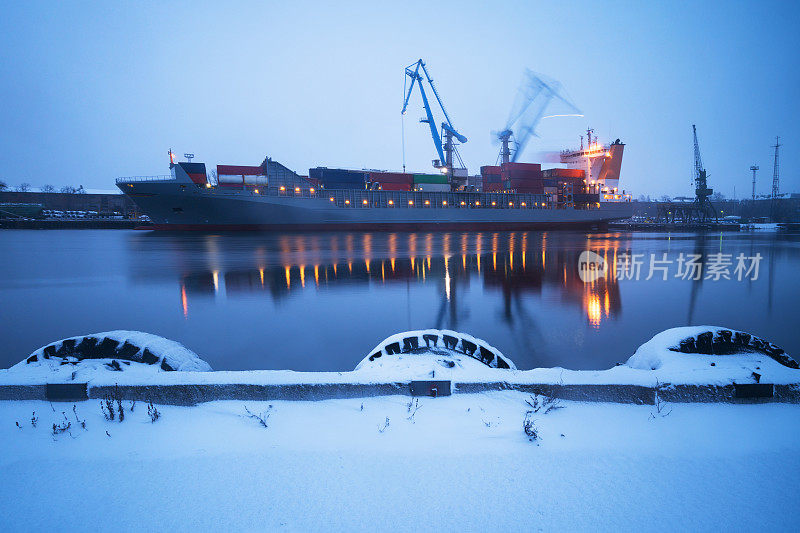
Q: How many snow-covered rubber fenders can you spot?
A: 3